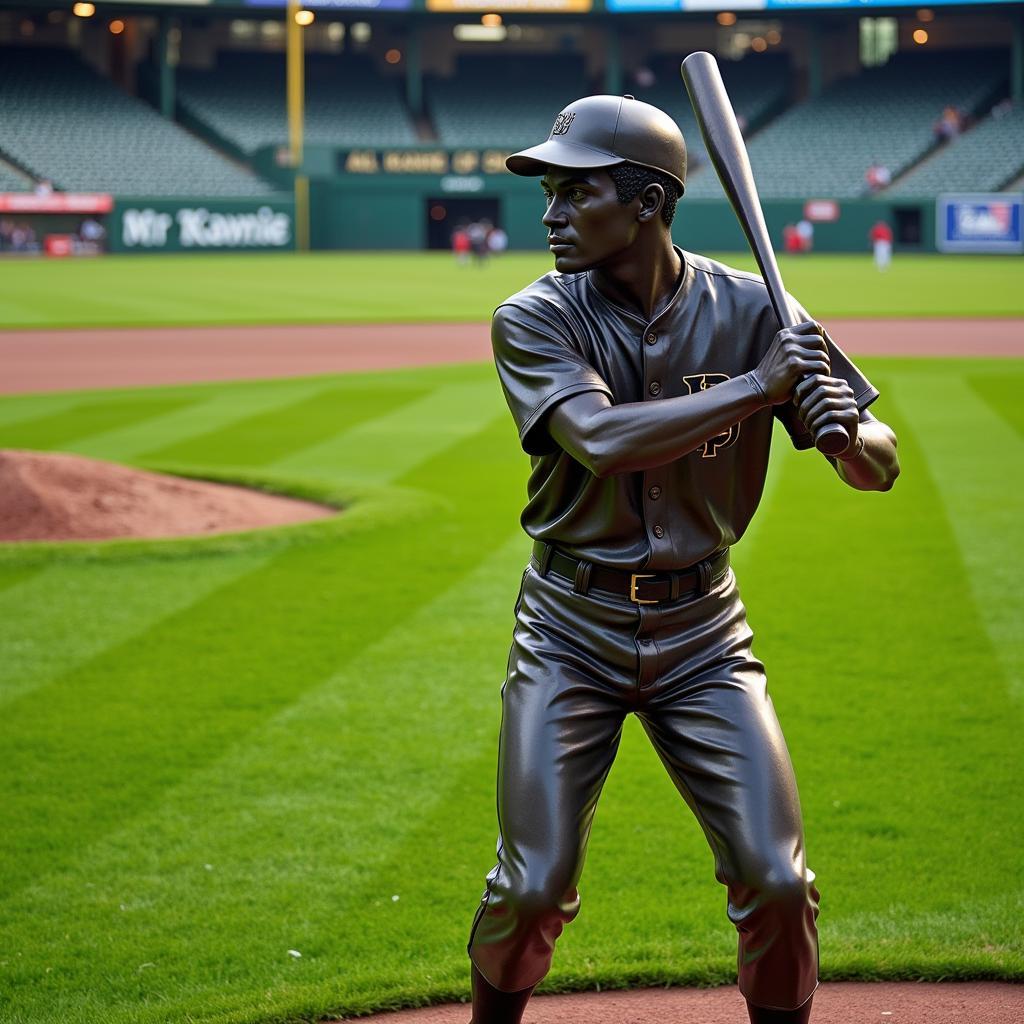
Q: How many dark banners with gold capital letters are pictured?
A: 1